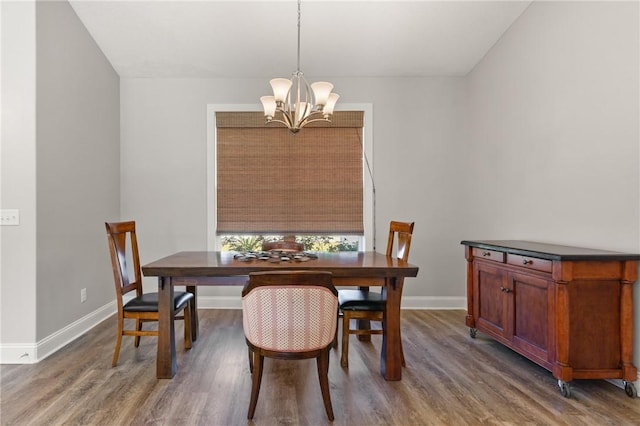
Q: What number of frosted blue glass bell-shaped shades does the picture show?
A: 0